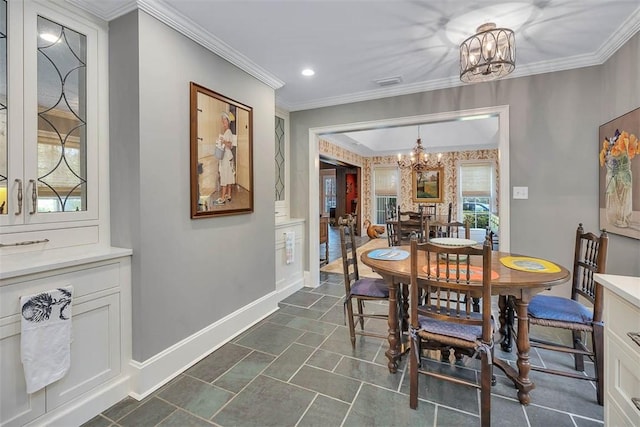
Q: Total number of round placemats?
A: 3